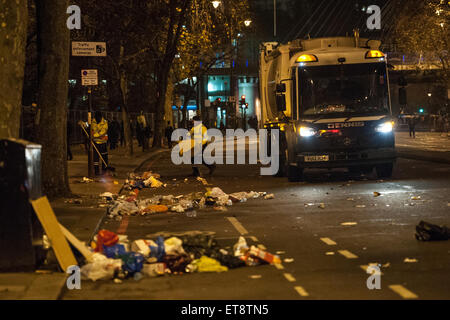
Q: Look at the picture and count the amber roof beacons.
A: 2